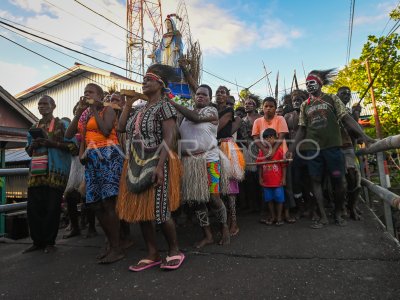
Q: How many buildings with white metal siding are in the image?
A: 1